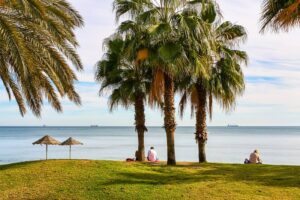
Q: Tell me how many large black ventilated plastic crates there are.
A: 0